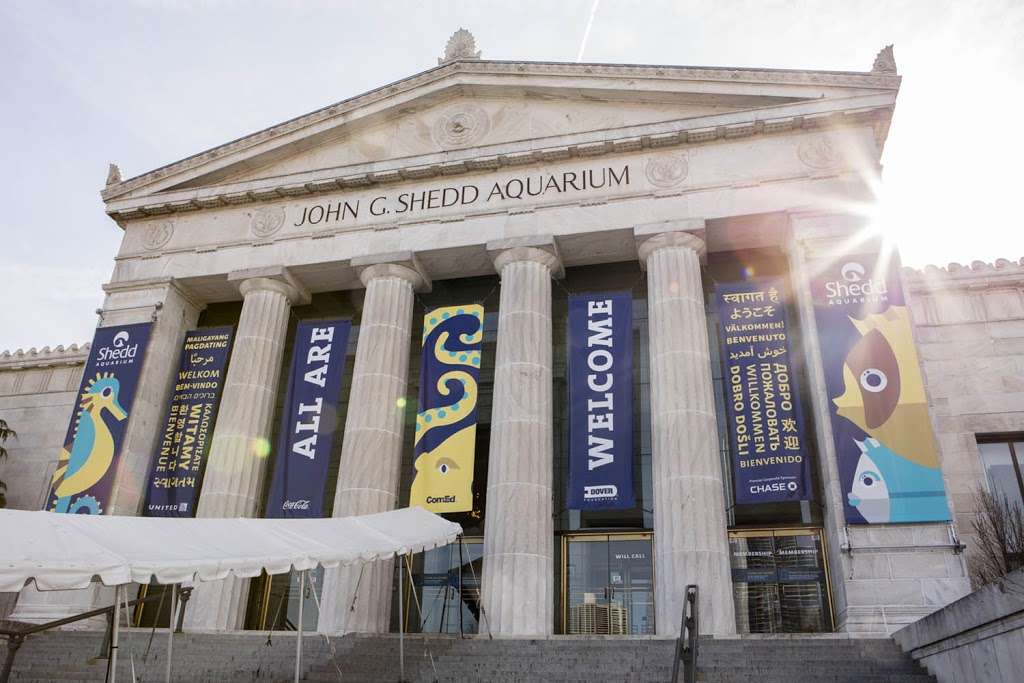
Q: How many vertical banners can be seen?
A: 7